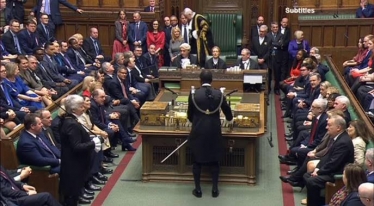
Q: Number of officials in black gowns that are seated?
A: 3